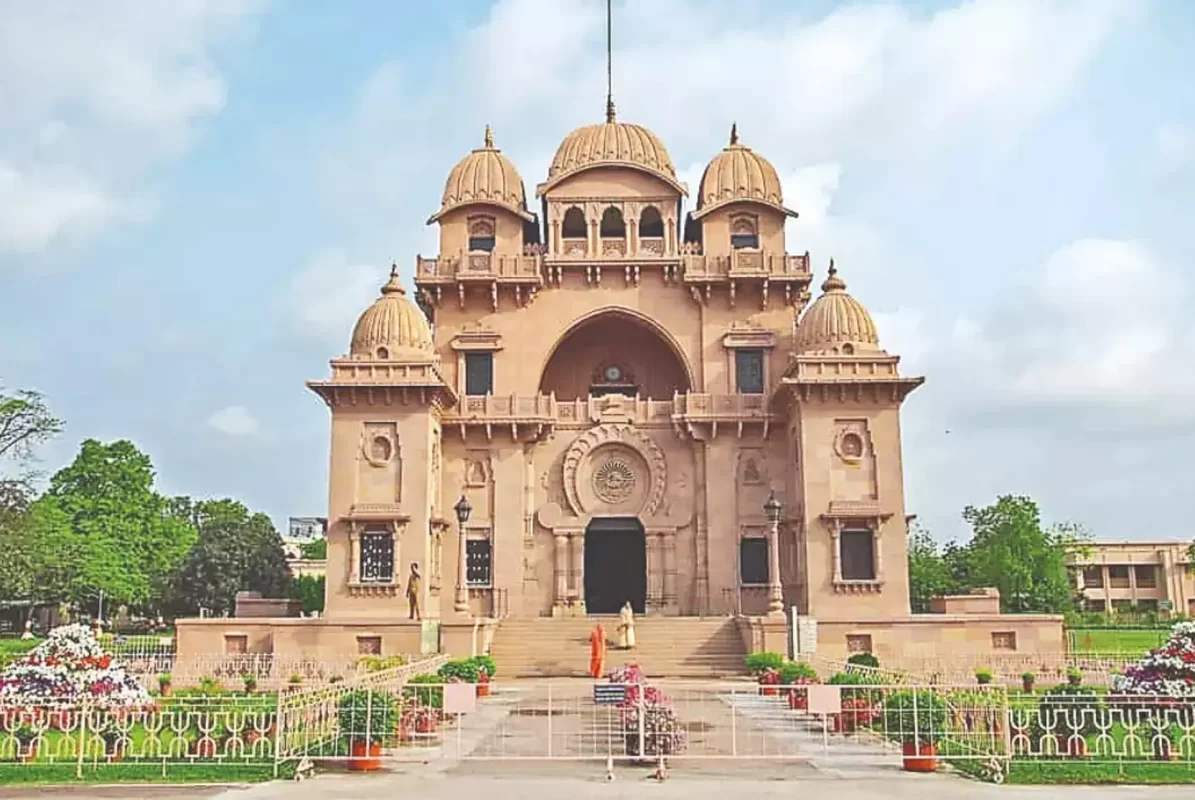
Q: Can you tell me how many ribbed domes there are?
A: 5